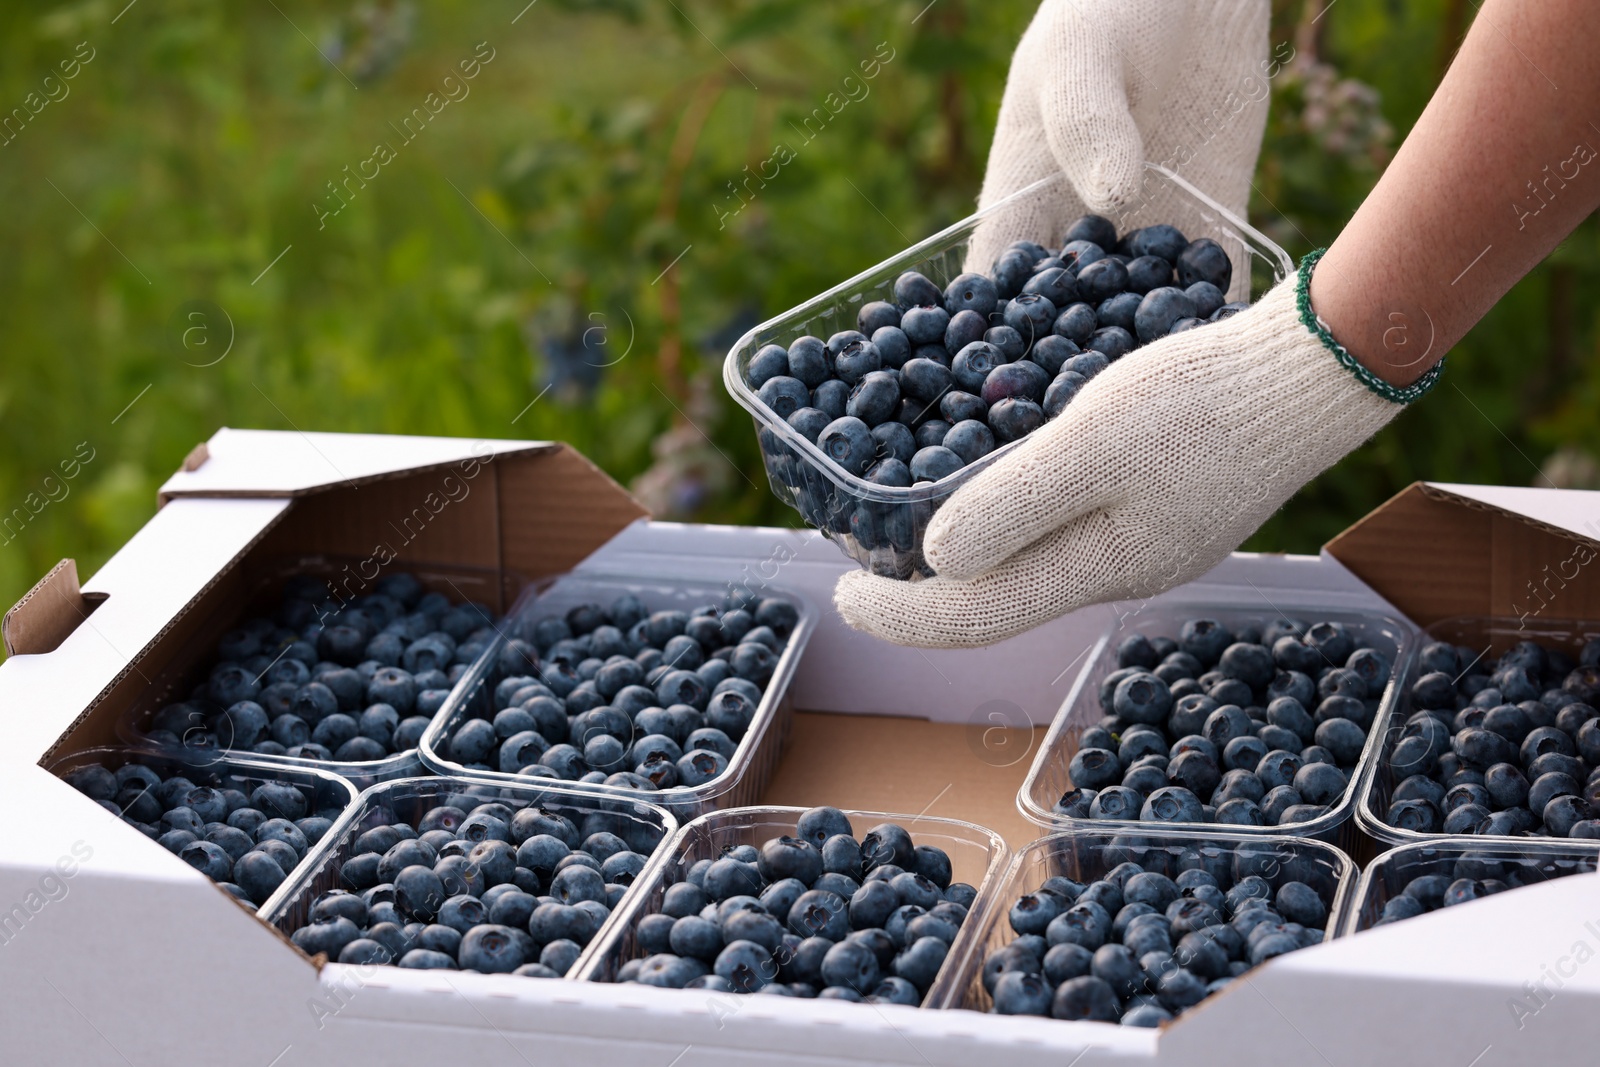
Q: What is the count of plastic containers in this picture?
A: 10